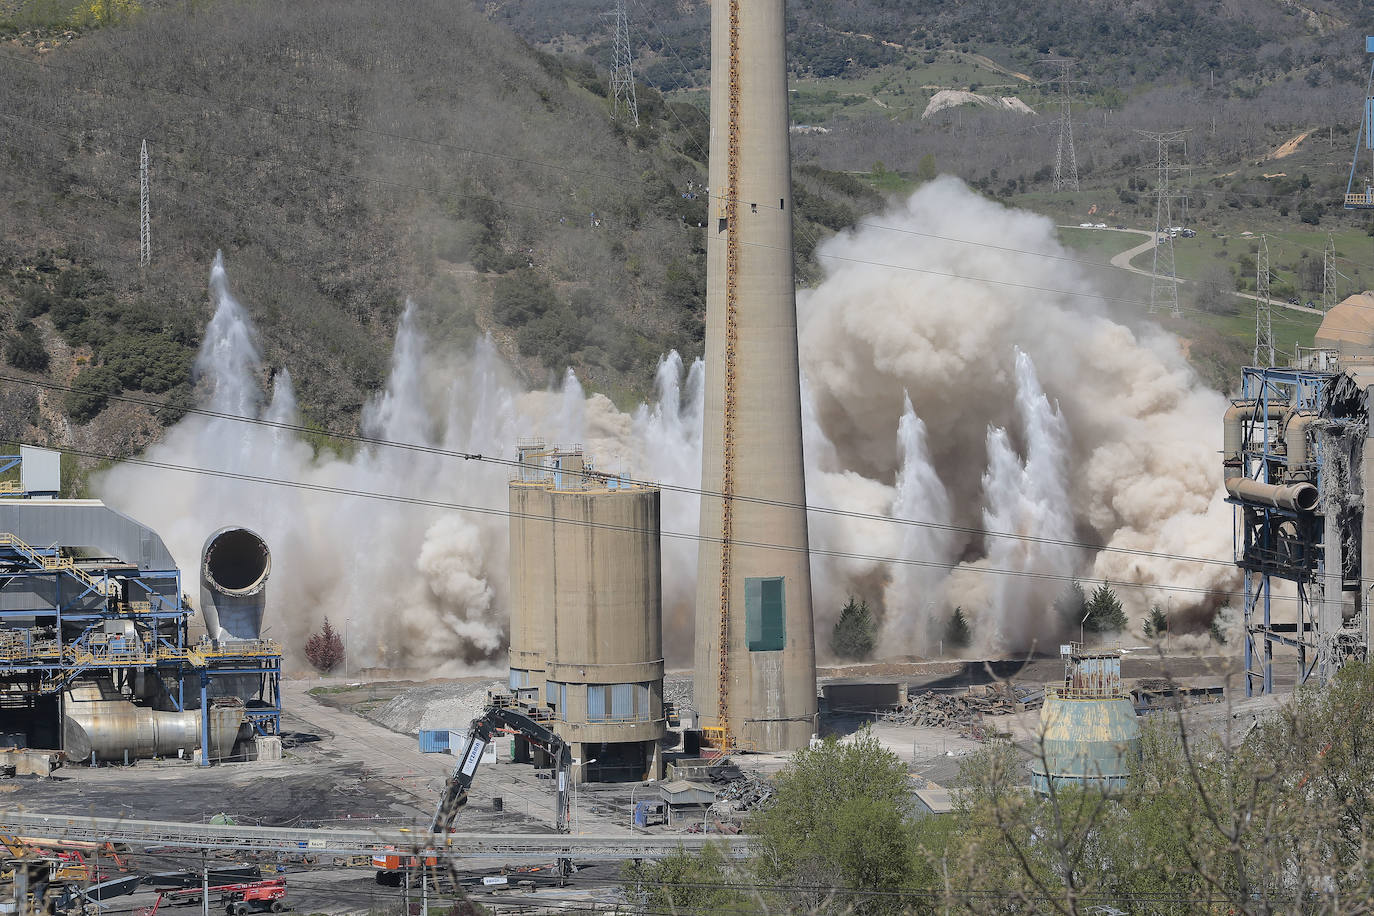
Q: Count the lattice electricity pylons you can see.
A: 6